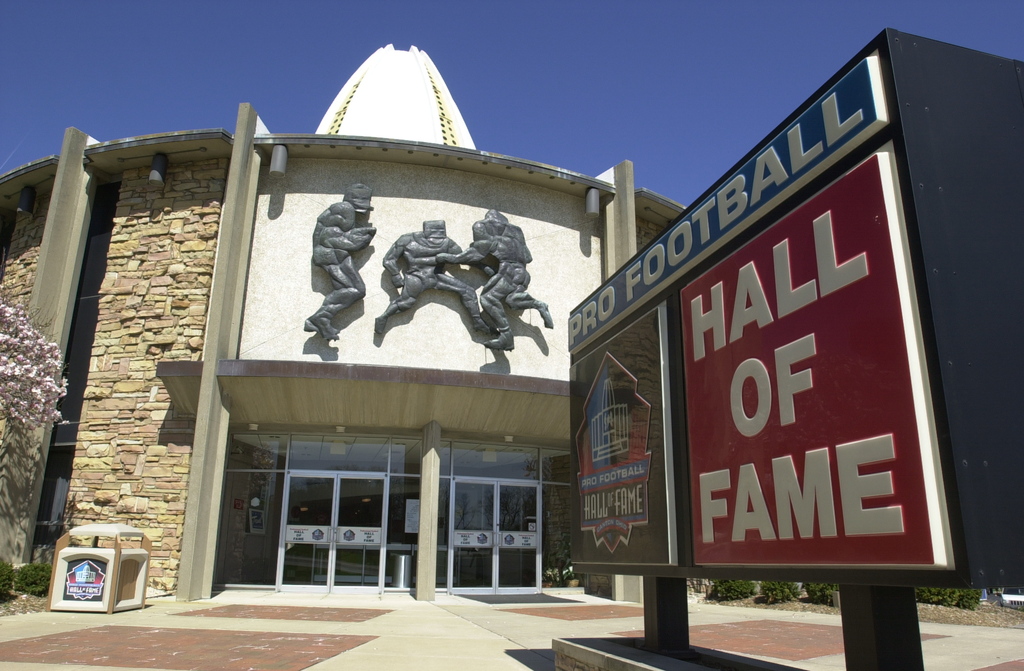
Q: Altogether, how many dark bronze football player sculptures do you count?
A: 3